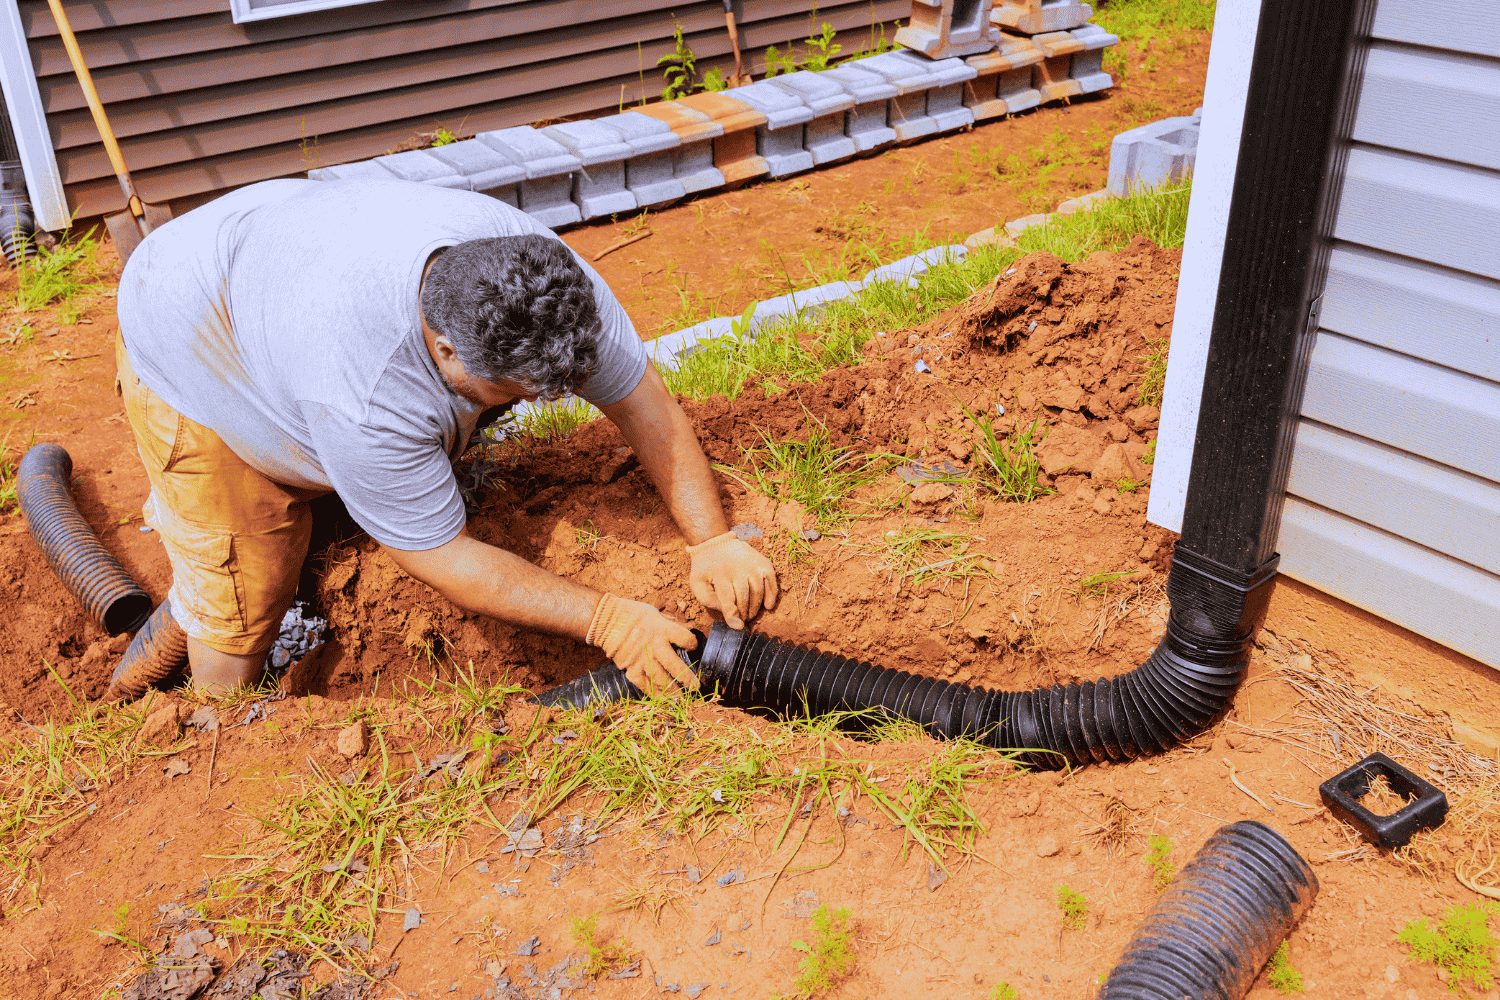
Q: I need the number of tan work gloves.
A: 2